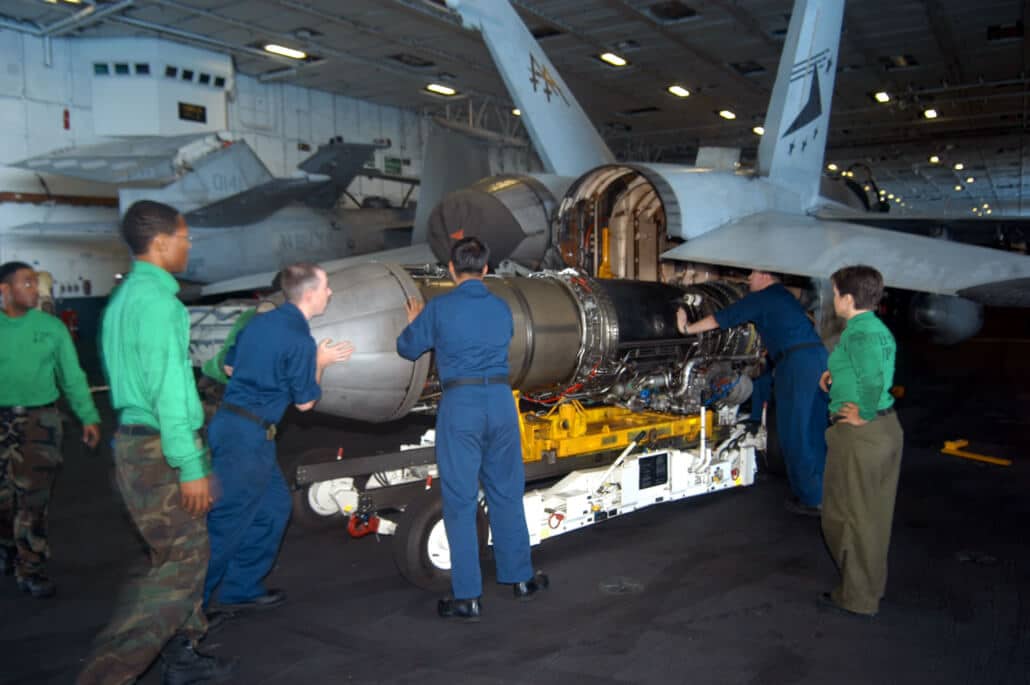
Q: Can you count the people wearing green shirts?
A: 4